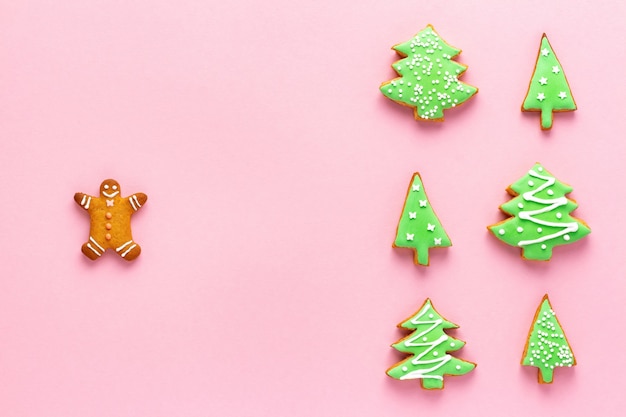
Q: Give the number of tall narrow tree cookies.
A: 3